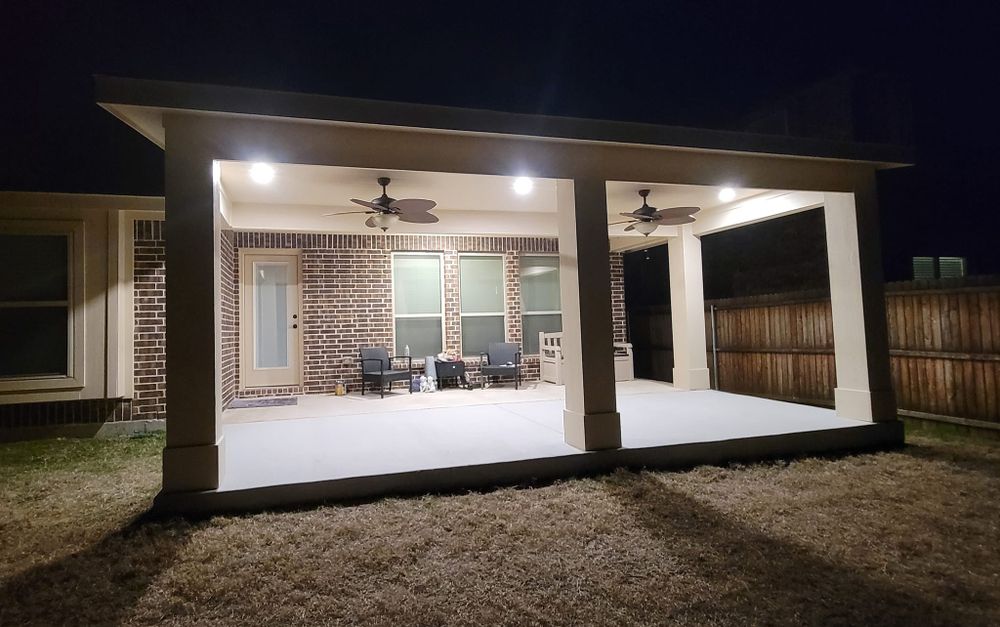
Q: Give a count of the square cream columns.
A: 4